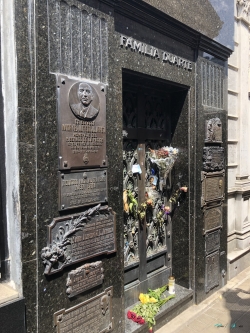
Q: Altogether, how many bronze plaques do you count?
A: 11